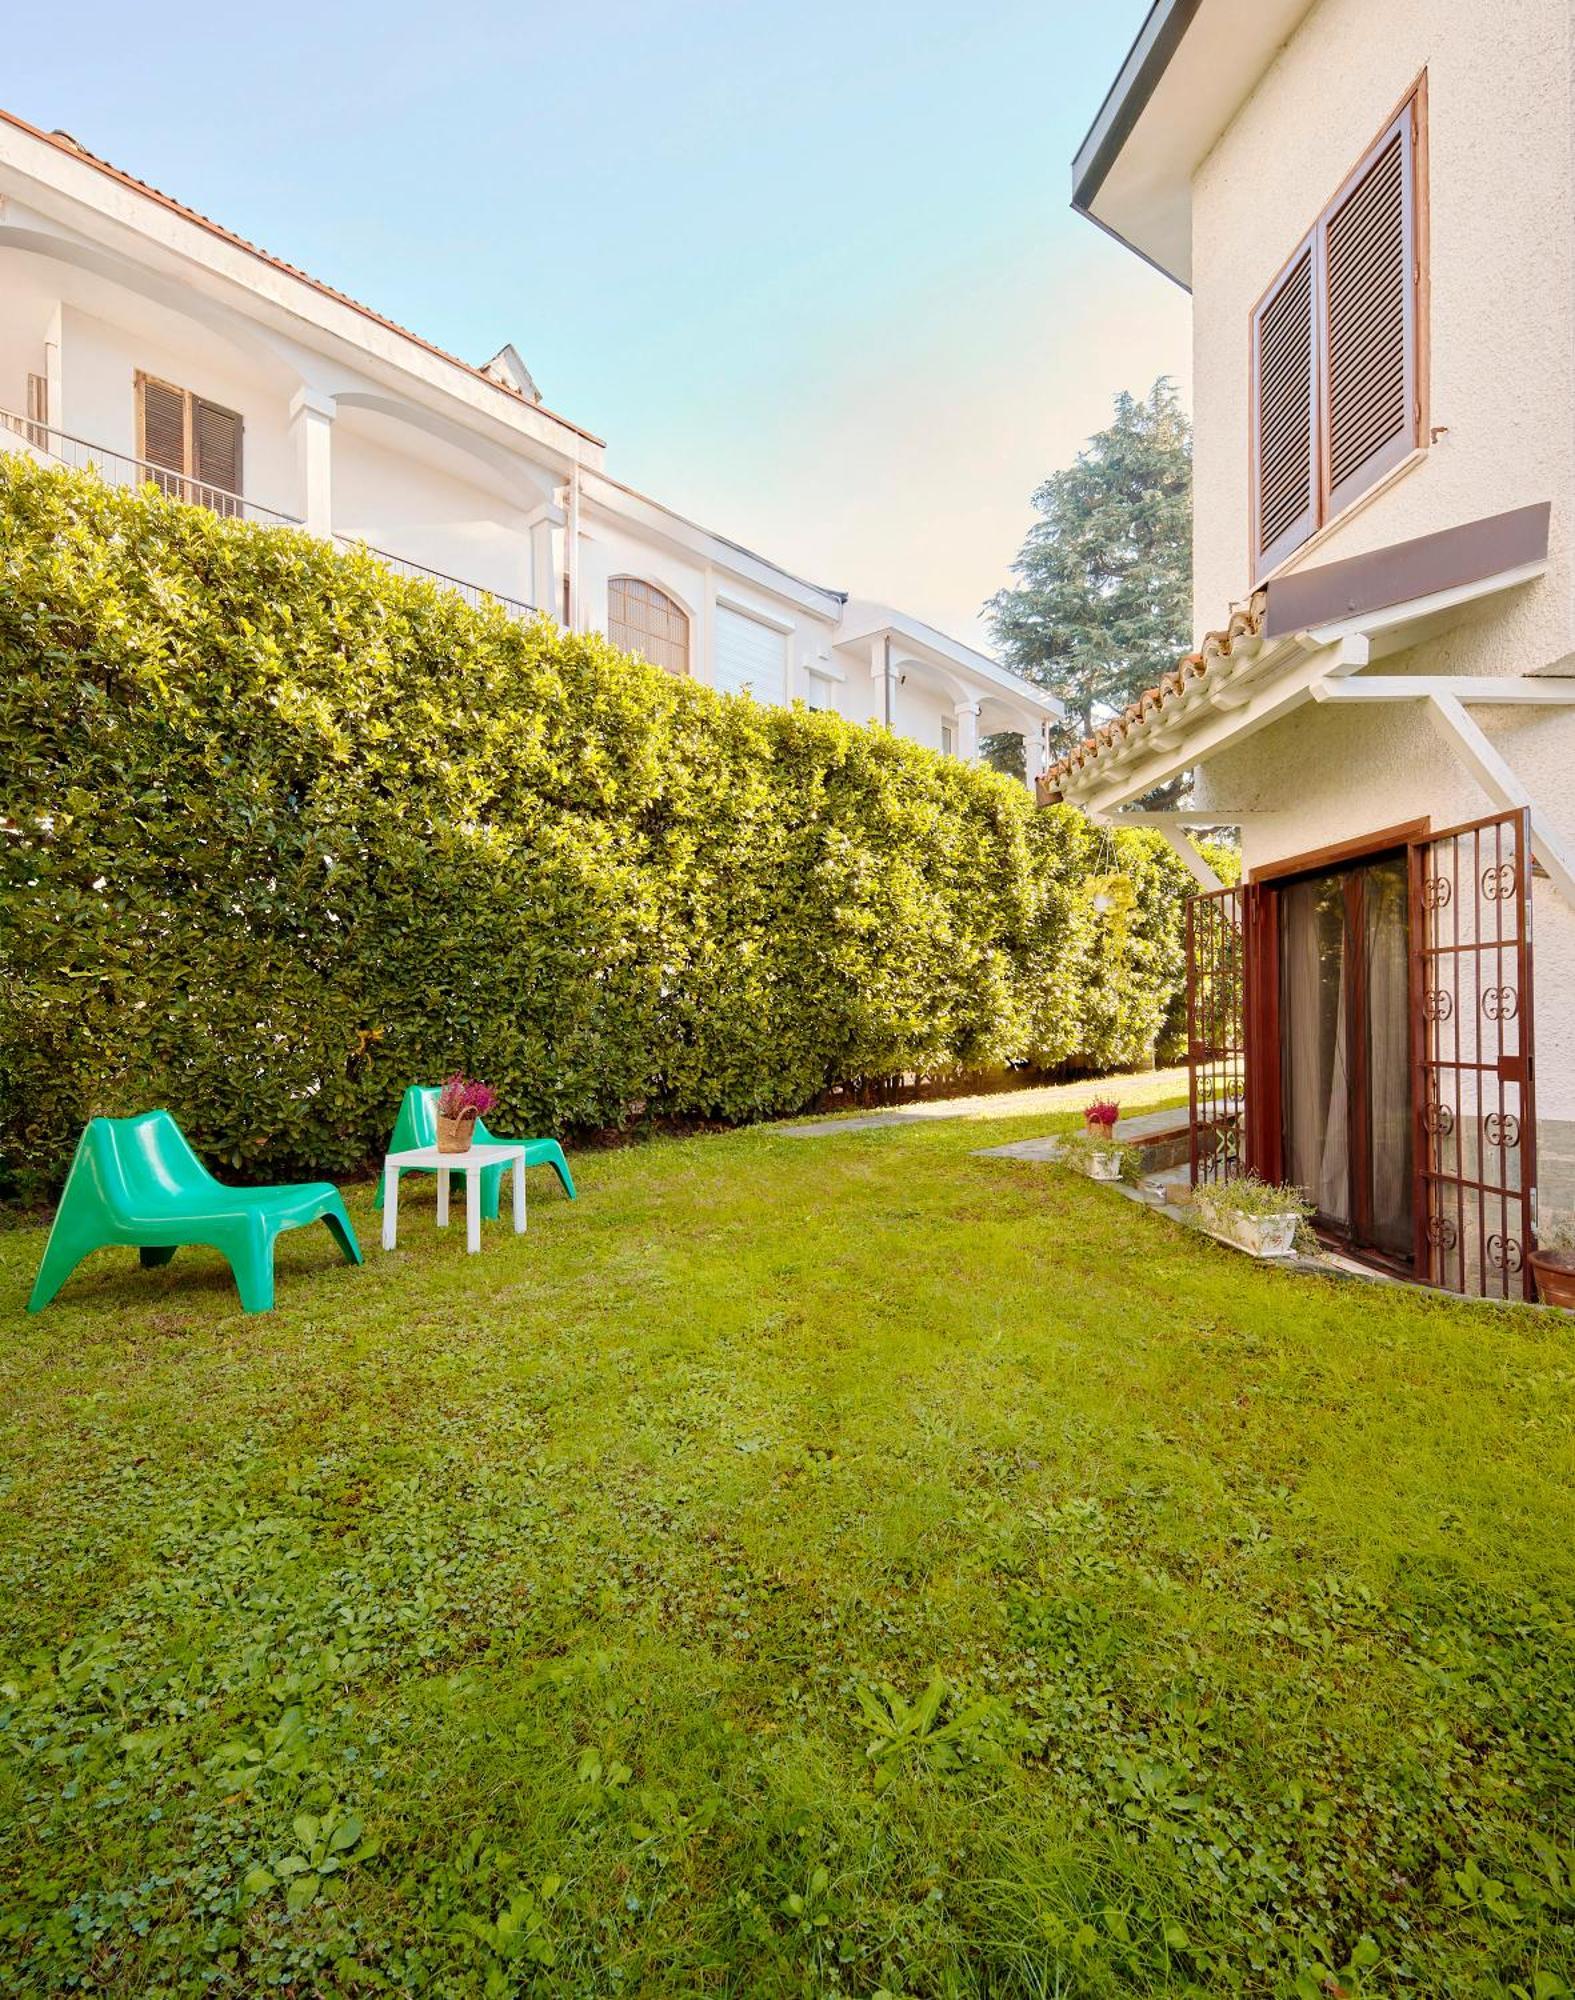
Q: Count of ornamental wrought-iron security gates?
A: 2